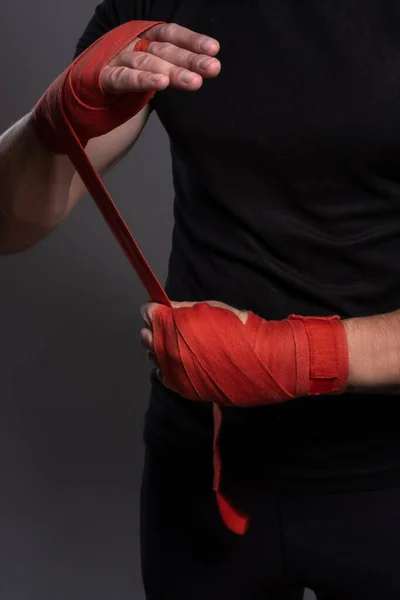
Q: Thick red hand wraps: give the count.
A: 2